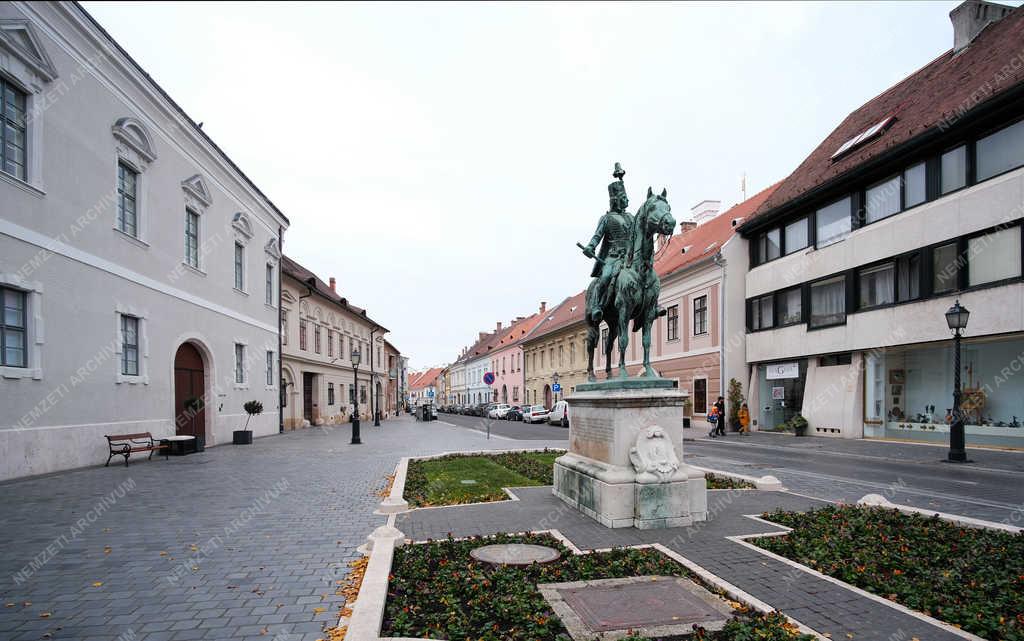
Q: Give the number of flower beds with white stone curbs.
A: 4